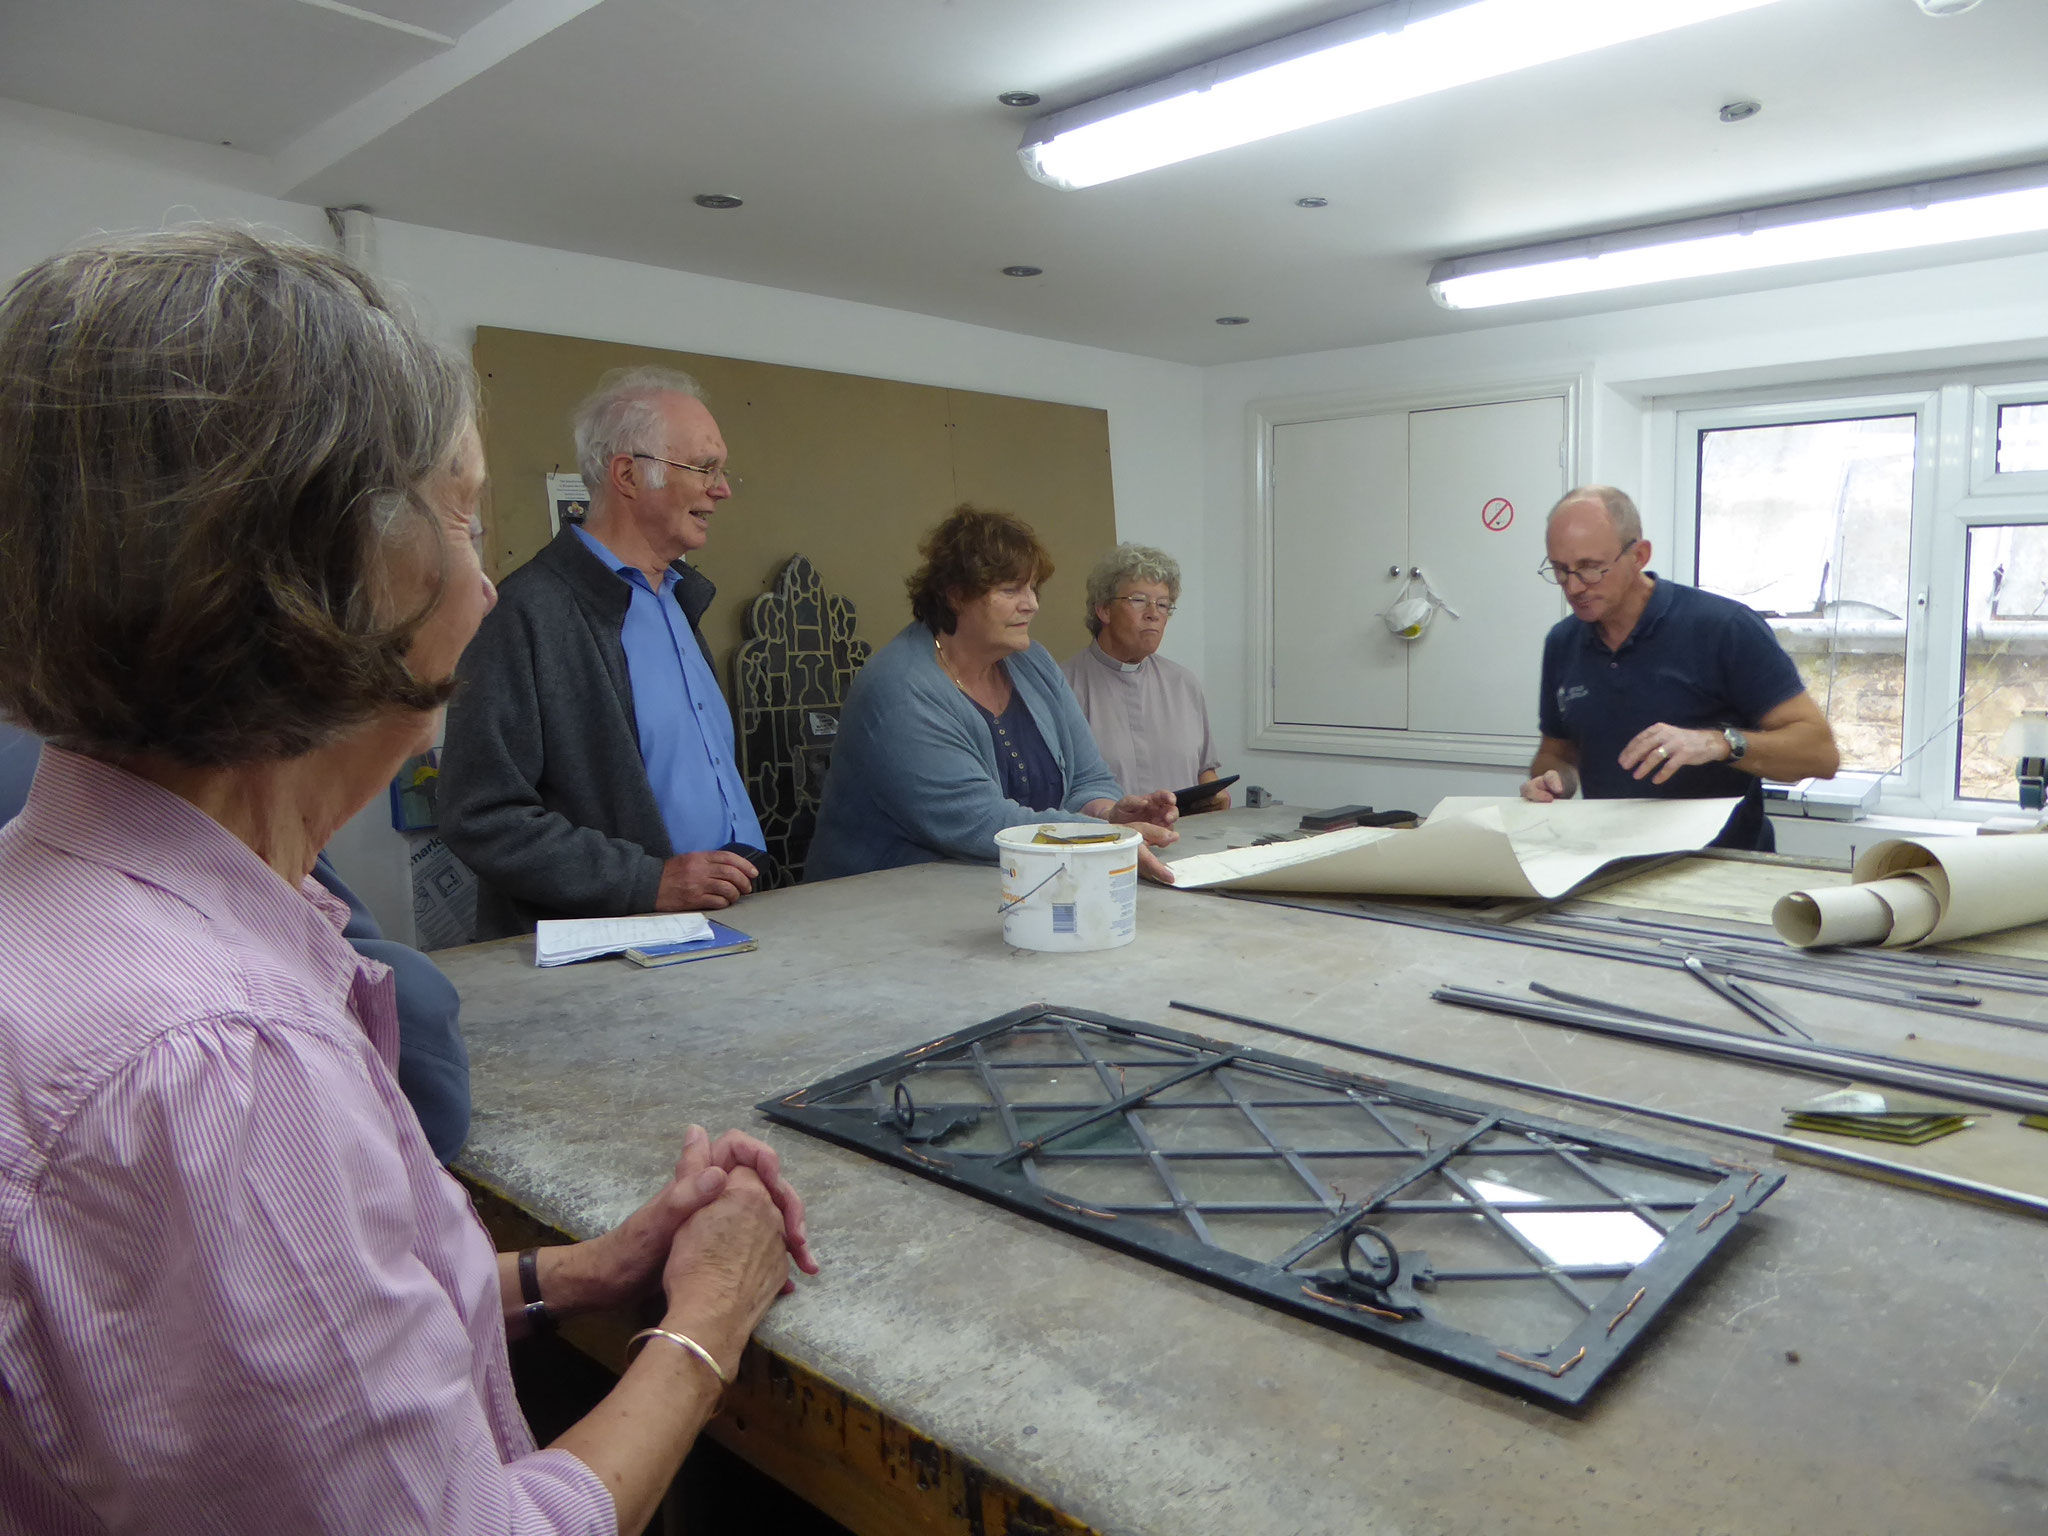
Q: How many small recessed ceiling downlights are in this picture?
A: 6